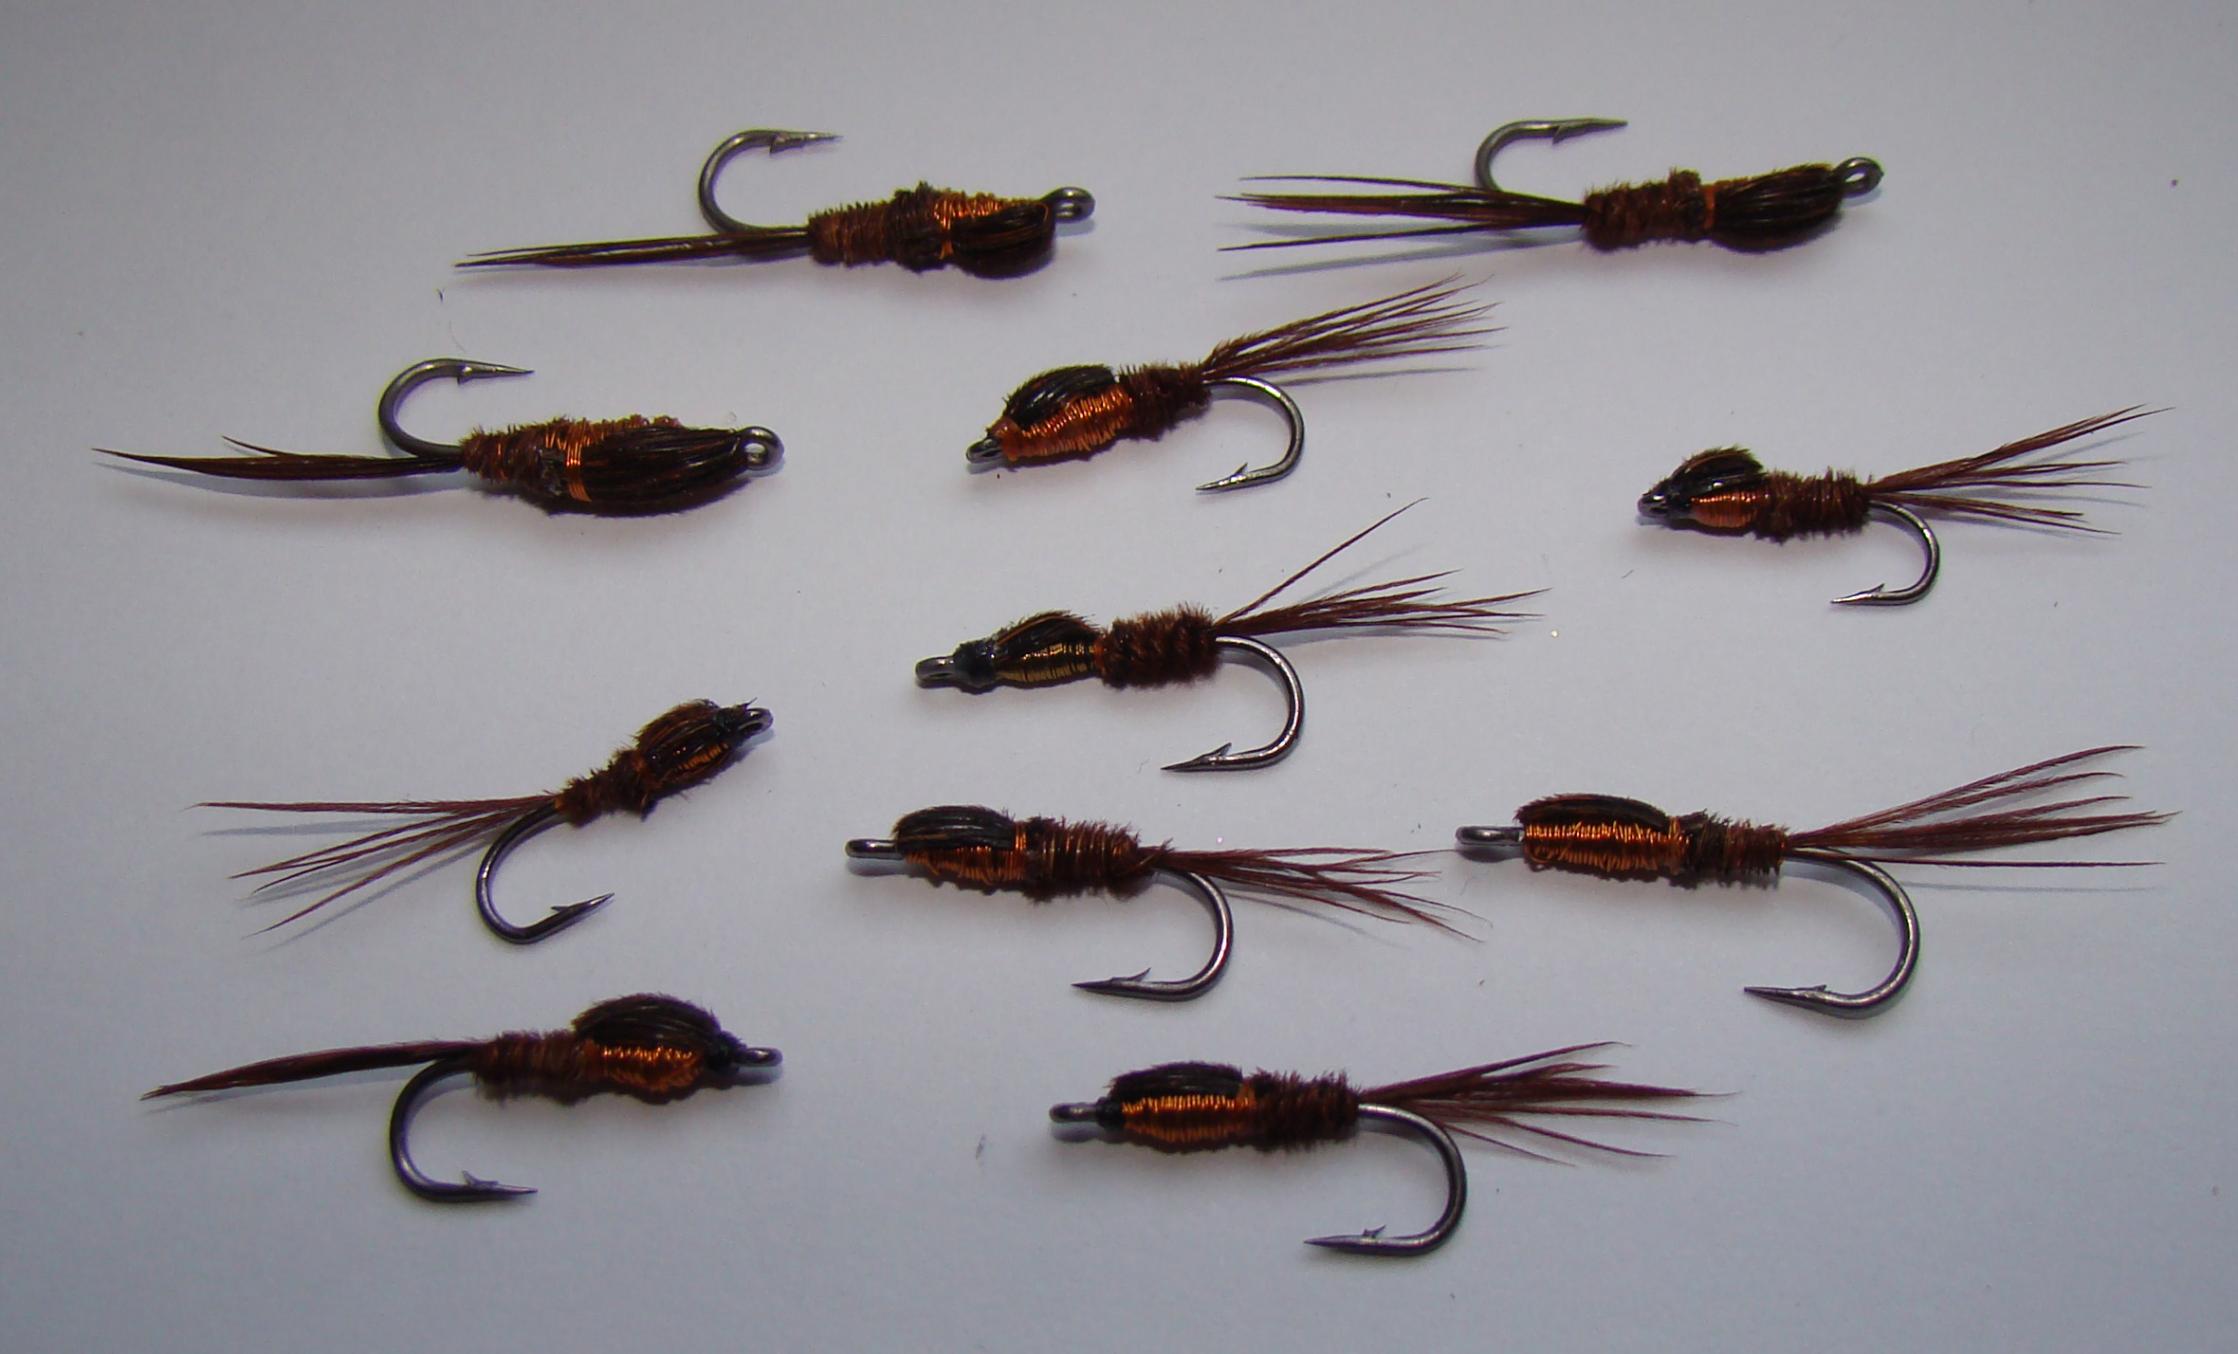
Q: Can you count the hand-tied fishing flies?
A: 11